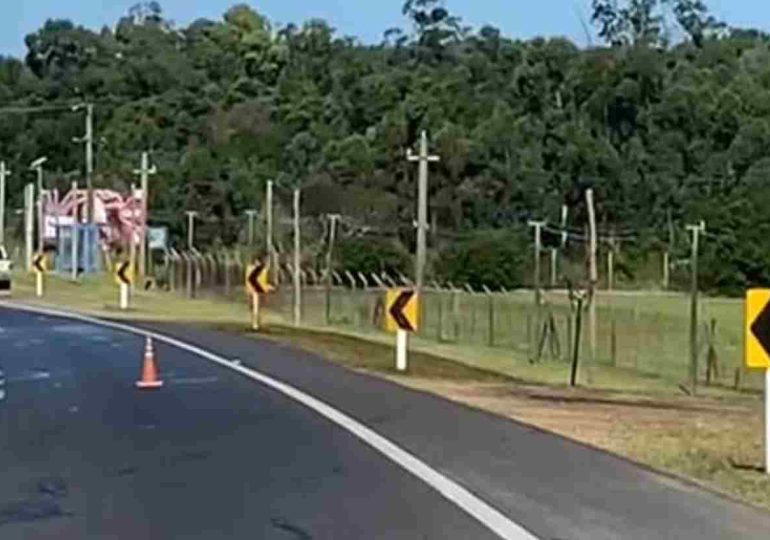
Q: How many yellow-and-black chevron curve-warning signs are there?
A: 5